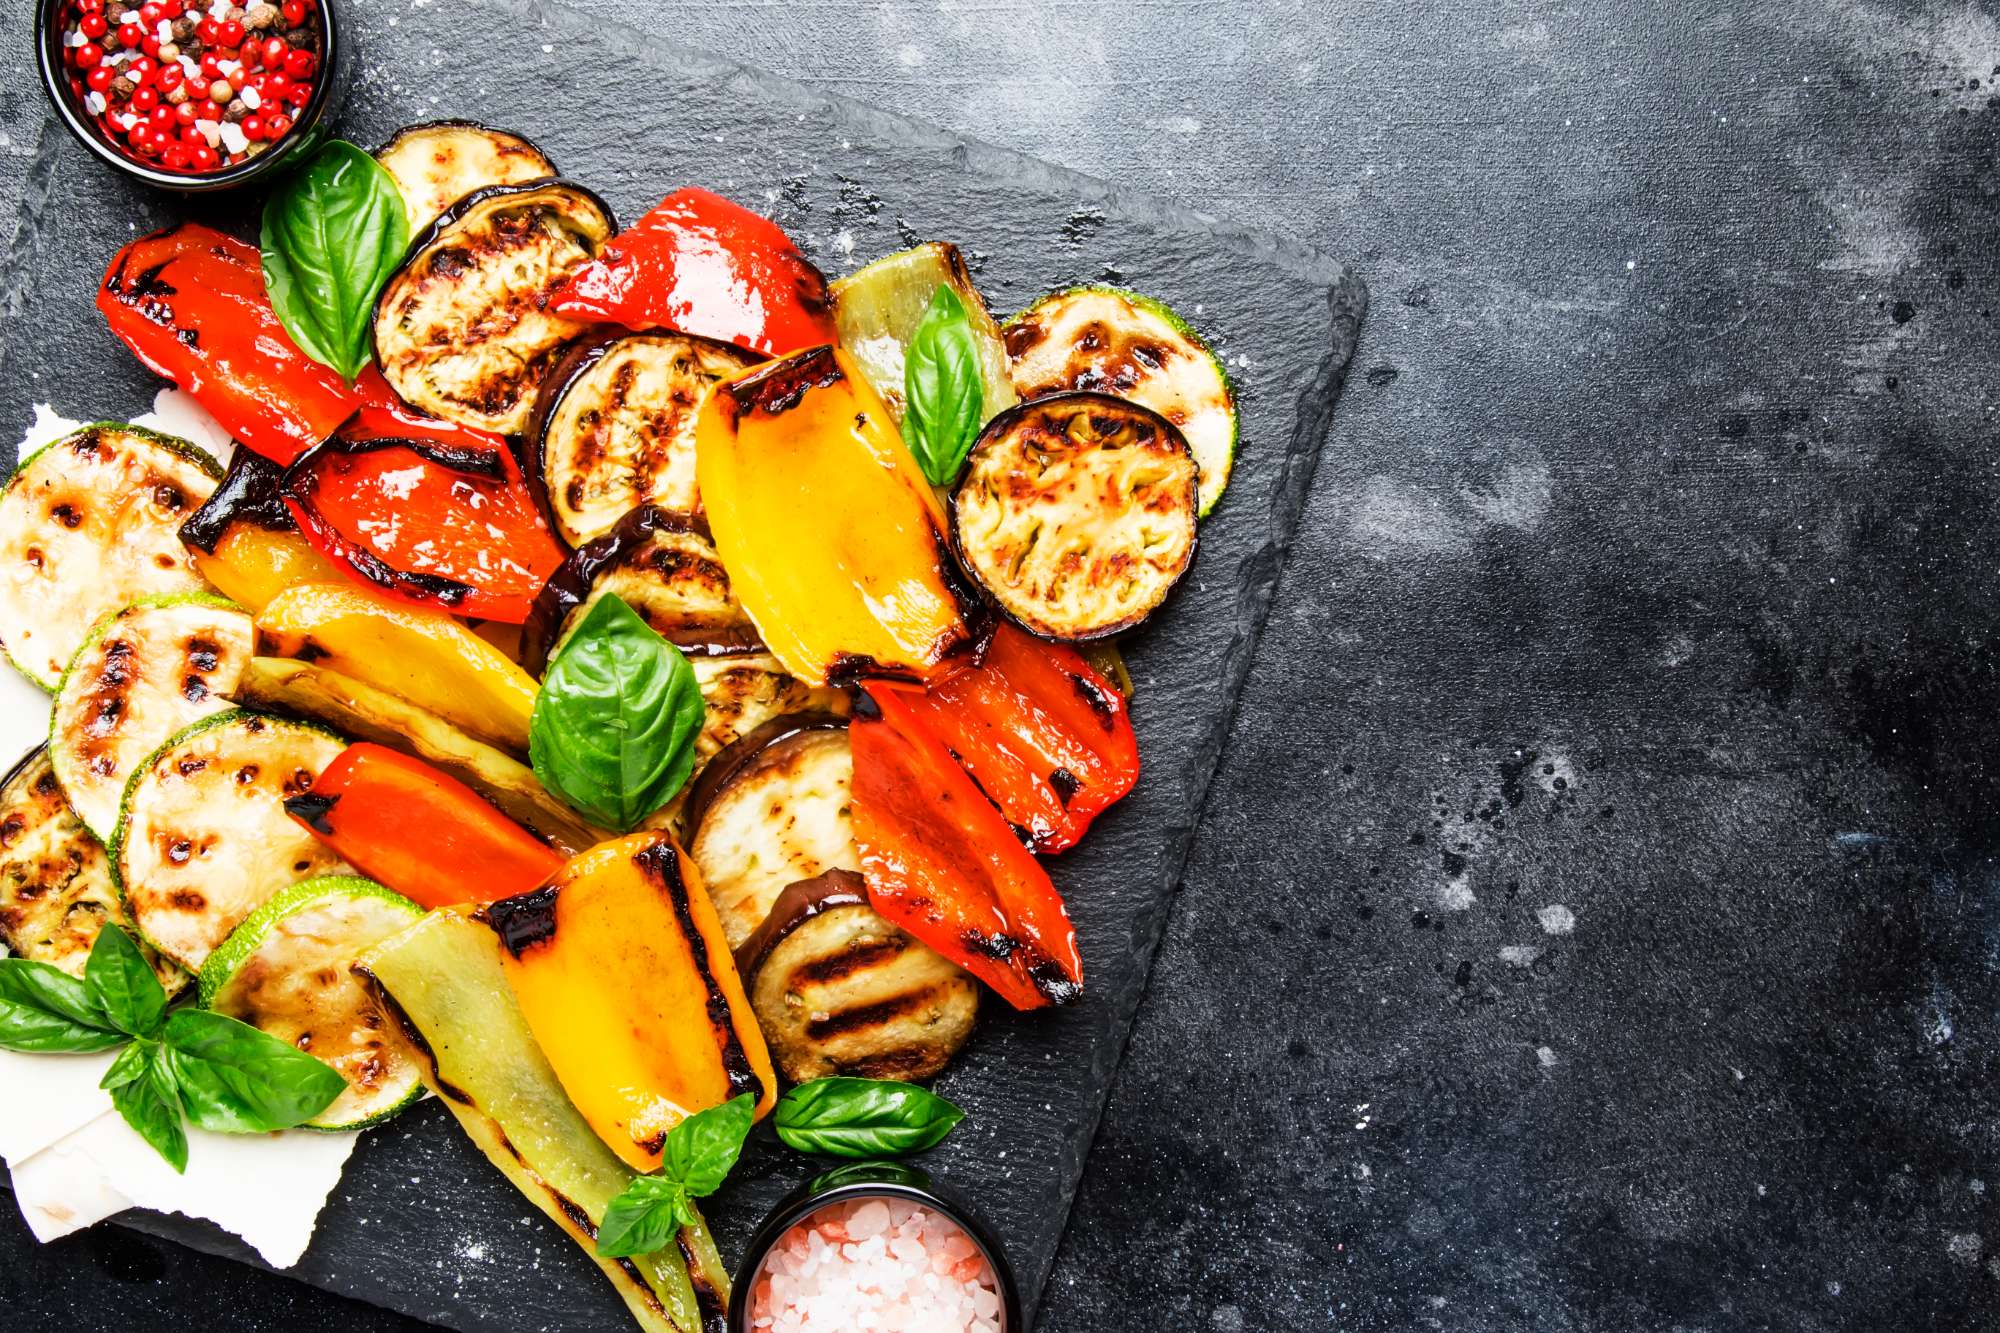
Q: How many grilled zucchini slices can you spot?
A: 5